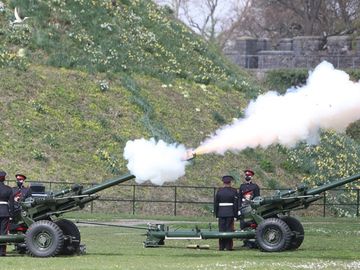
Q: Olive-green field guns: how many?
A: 2